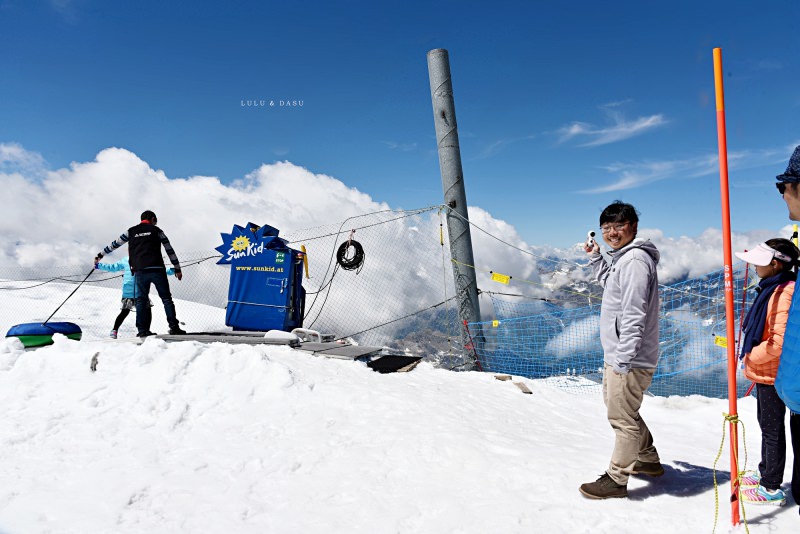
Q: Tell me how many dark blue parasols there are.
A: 0